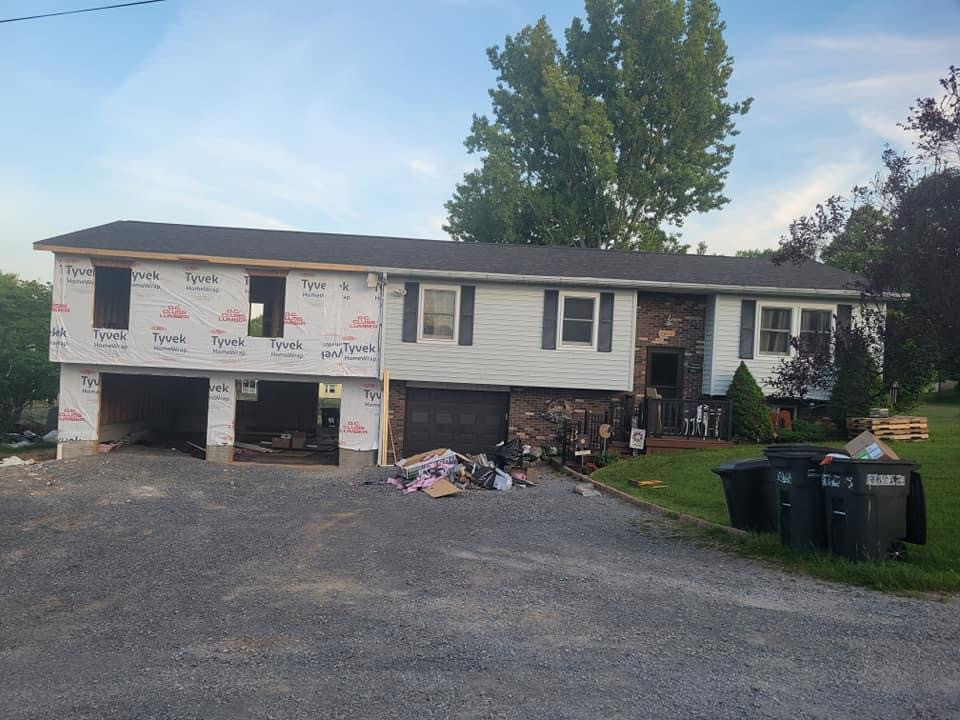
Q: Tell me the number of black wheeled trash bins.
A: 3